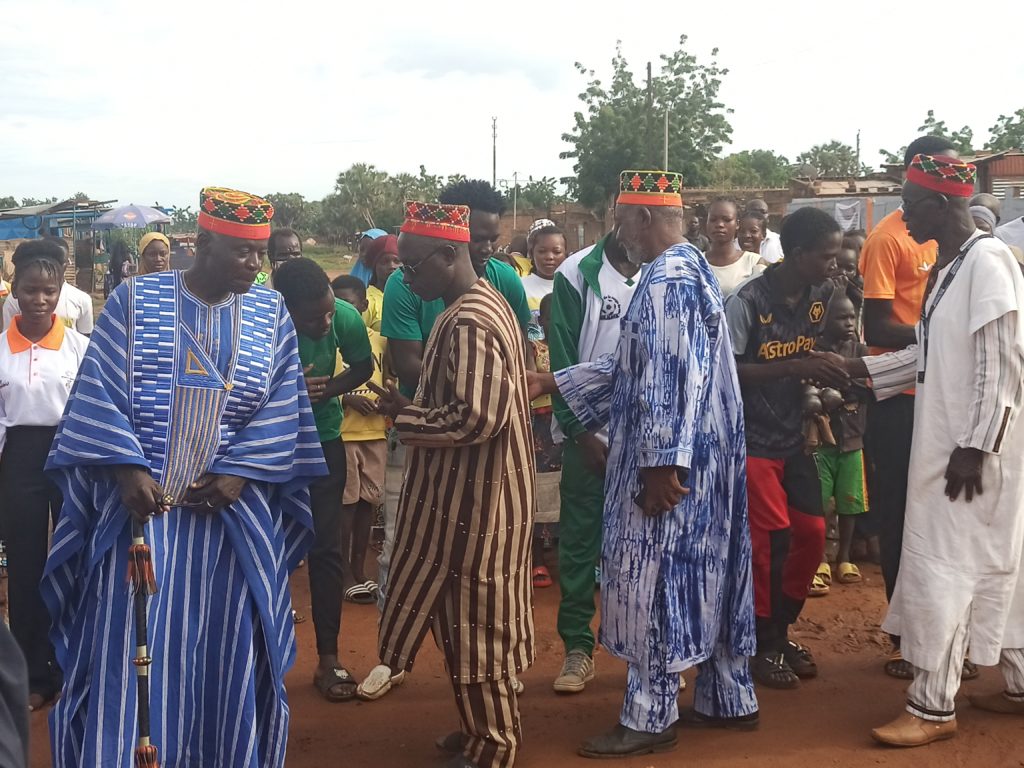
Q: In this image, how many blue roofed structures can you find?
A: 1